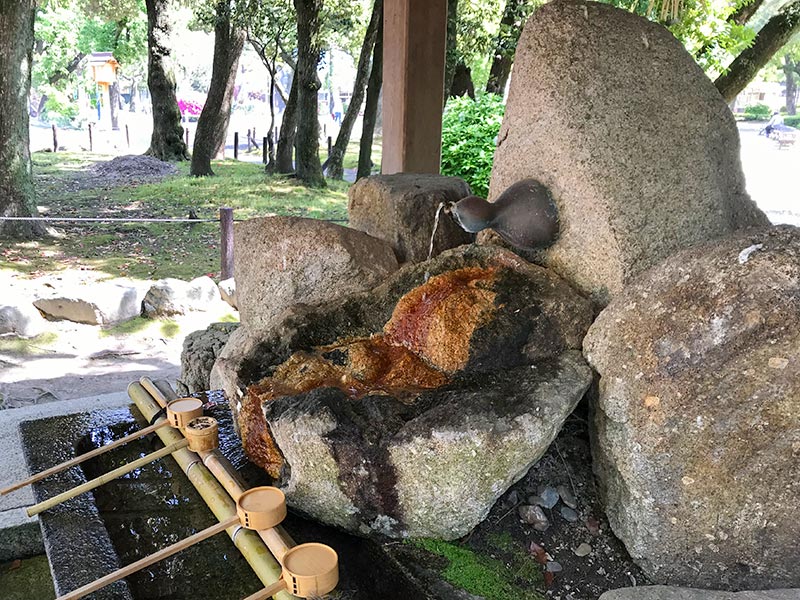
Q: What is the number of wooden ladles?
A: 4